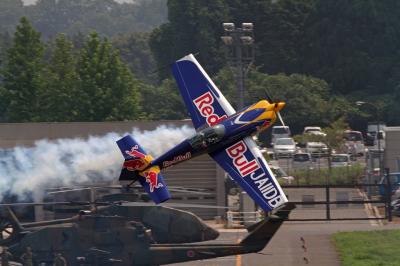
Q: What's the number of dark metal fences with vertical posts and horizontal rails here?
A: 1